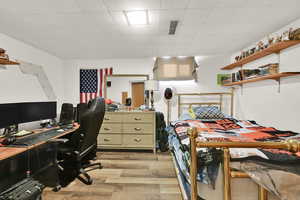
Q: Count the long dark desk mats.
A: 1